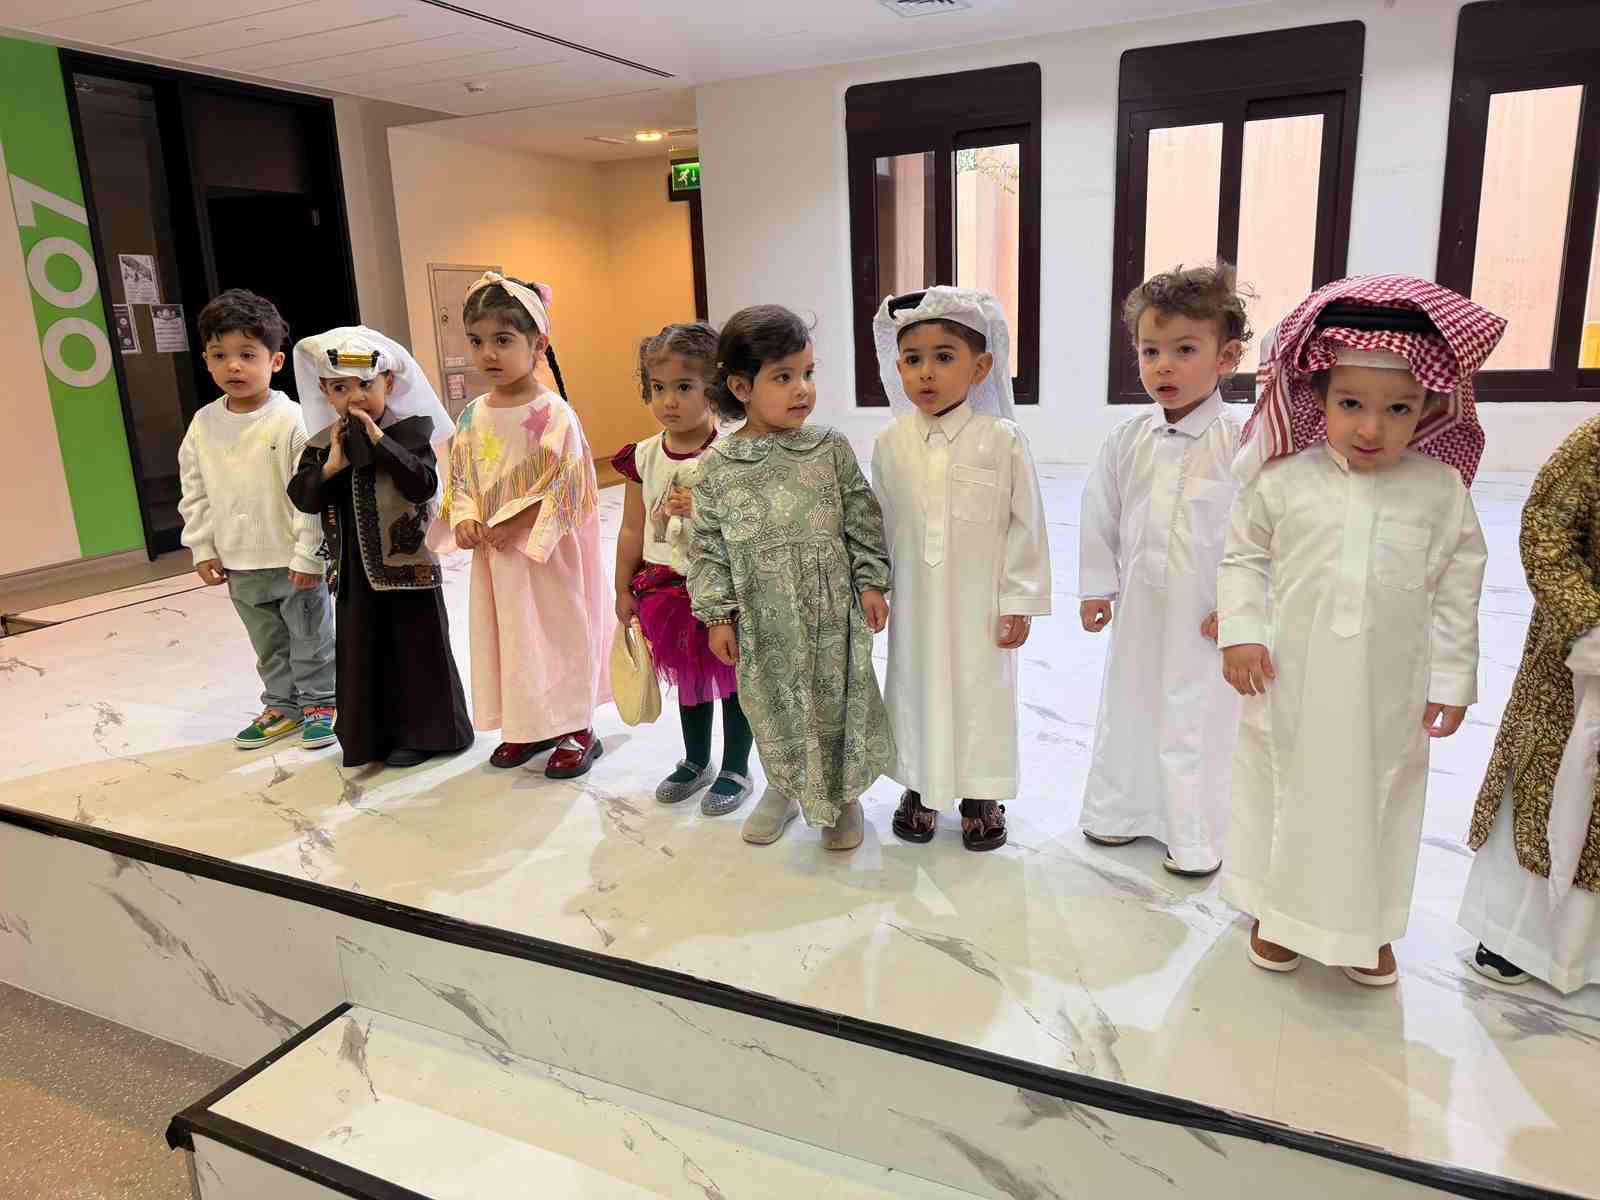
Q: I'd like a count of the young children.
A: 9